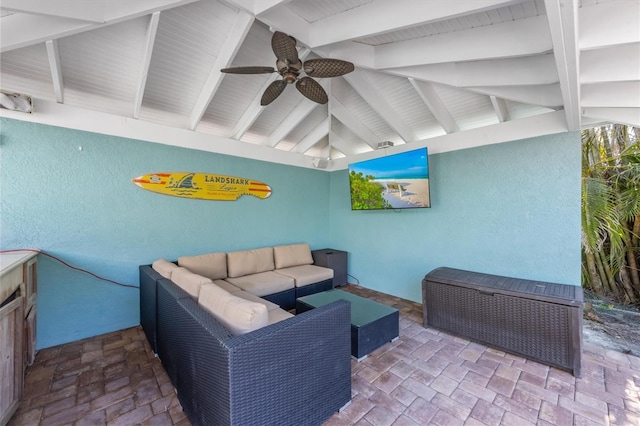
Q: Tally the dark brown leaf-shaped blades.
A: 5